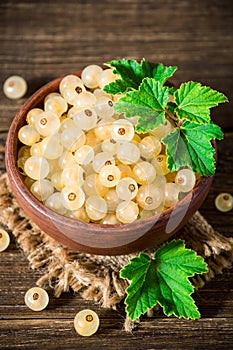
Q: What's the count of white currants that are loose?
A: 5